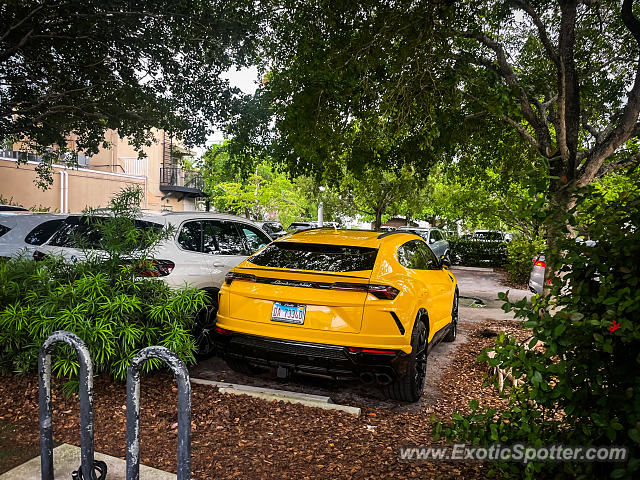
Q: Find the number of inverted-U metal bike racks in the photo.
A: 2